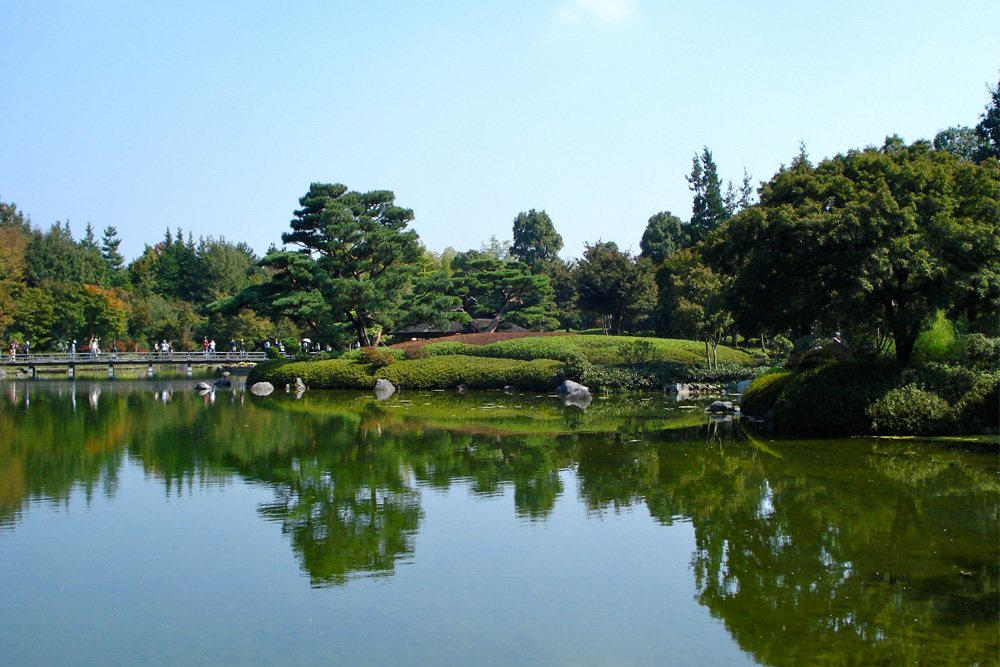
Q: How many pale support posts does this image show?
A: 5